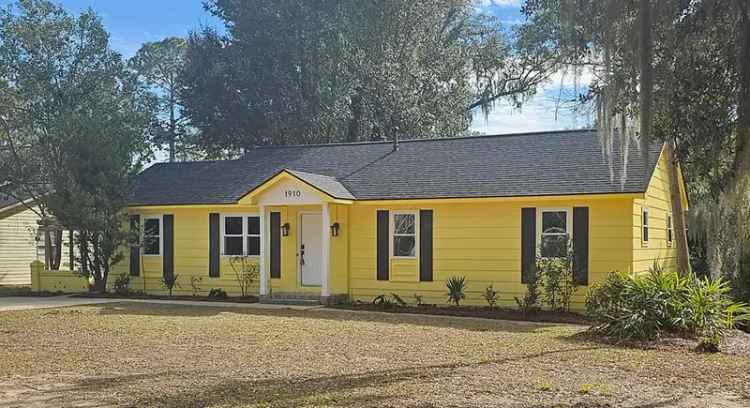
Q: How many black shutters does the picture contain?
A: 8